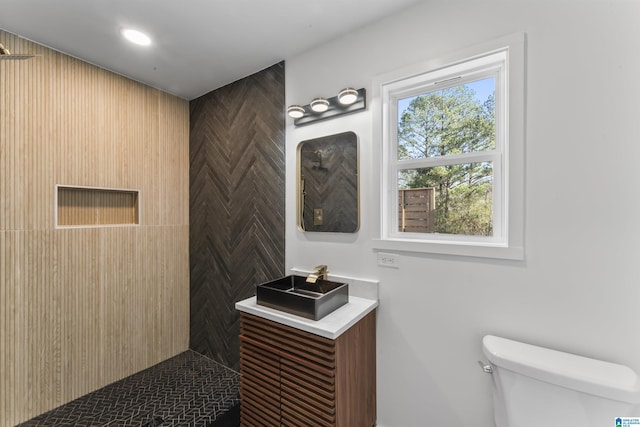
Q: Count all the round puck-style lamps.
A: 3